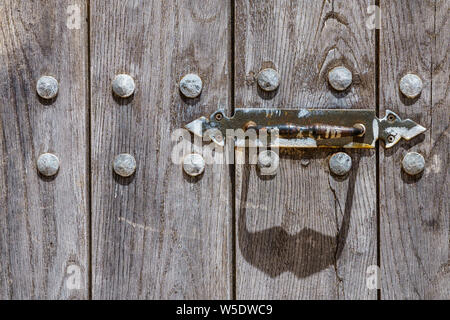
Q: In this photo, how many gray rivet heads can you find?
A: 12